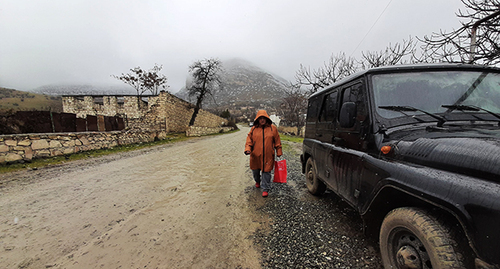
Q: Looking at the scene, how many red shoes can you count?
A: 2